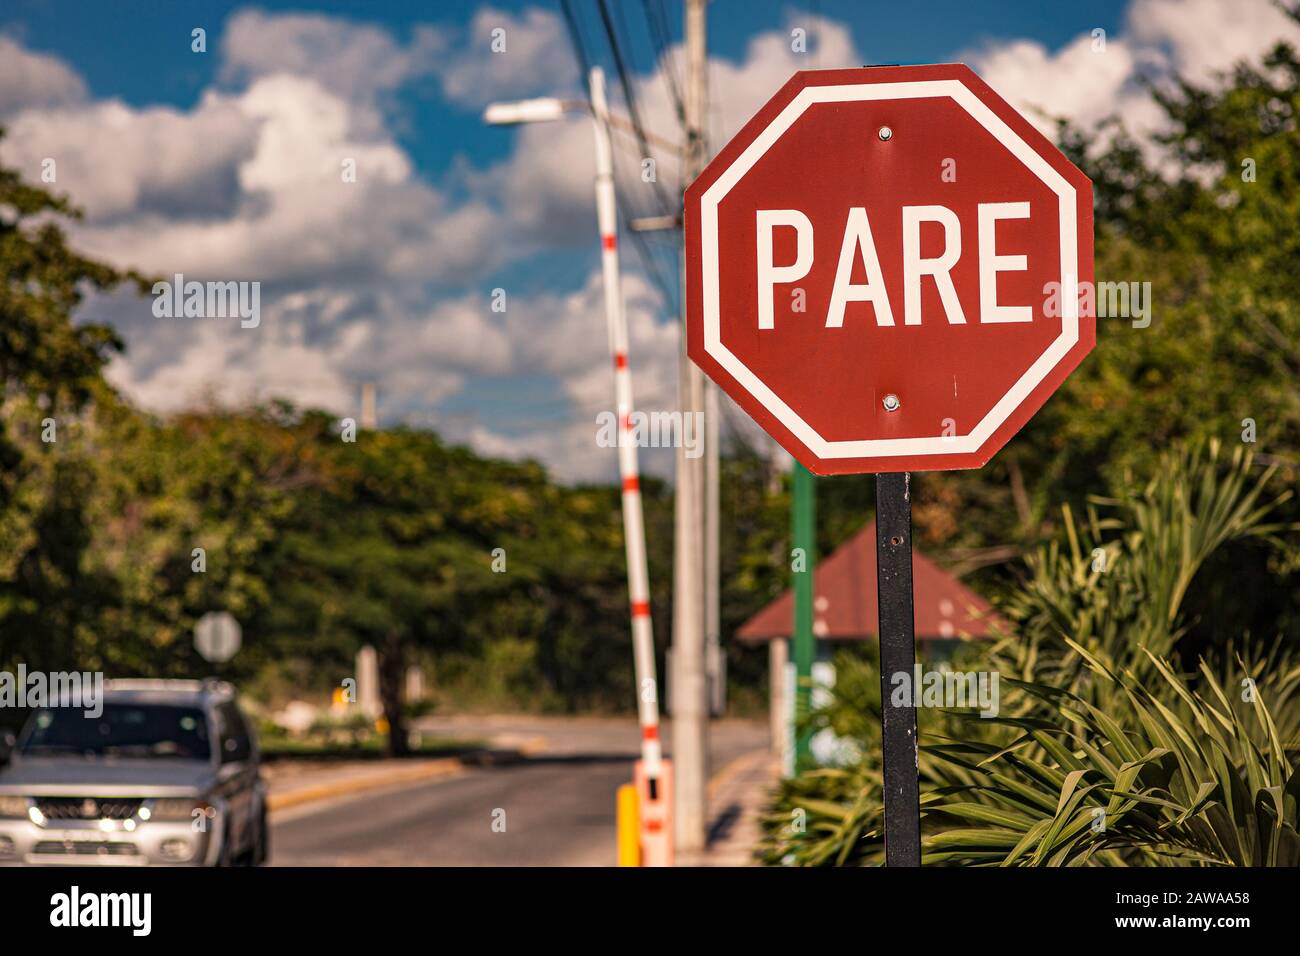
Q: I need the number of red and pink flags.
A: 0